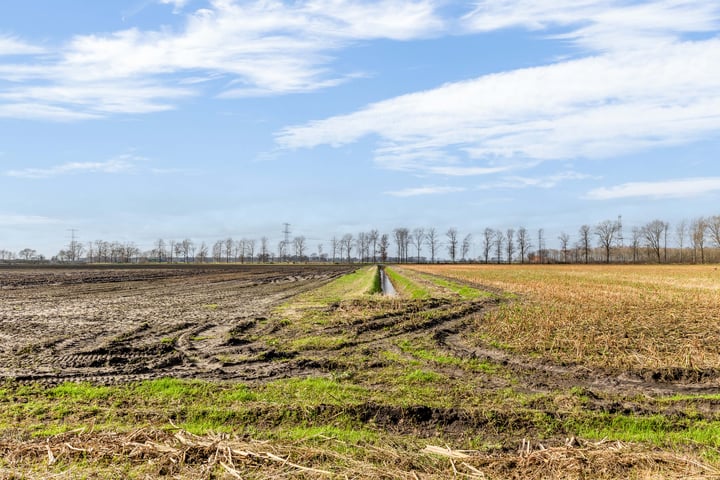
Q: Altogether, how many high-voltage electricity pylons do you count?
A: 3